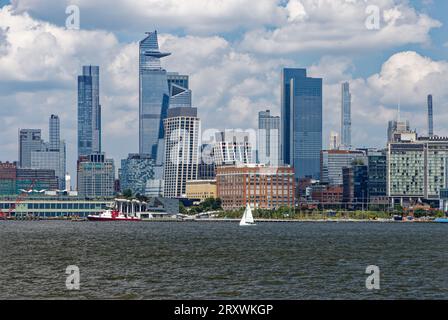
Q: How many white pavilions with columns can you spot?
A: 1